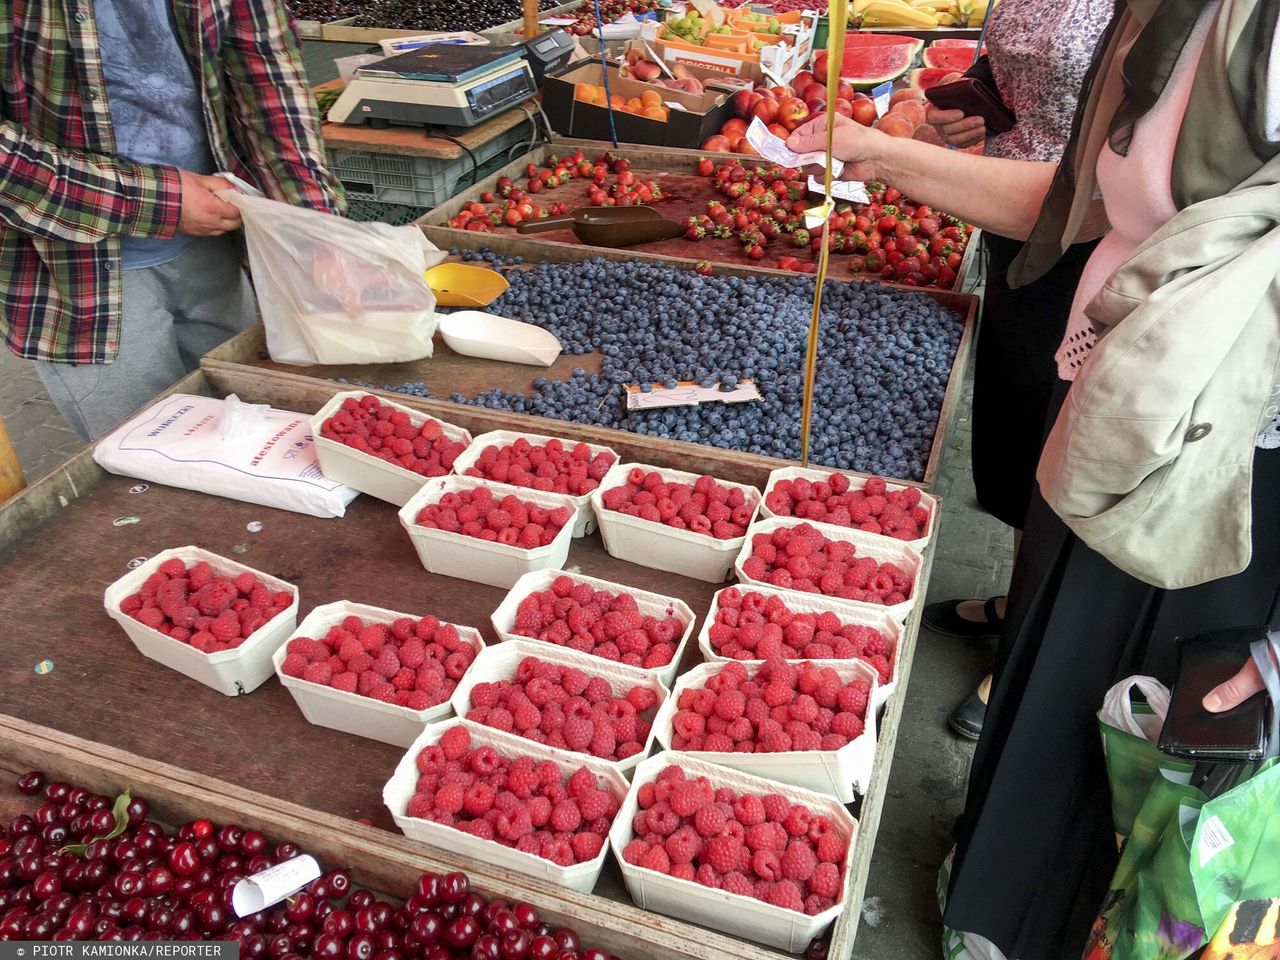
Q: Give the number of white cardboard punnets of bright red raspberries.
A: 14